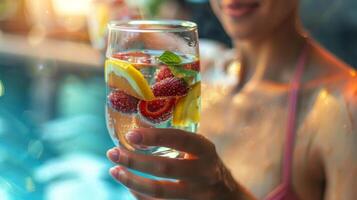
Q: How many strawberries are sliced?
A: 1